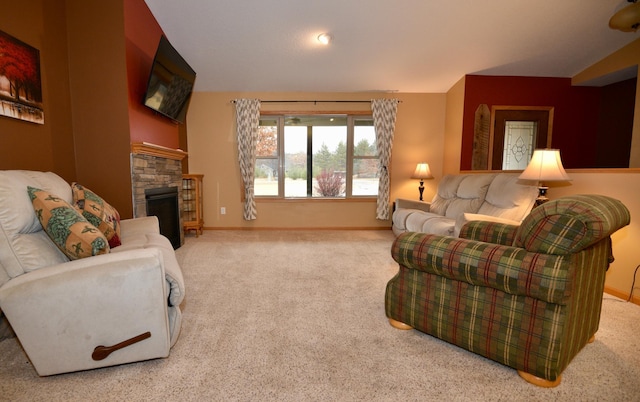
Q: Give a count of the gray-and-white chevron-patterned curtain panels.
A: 2